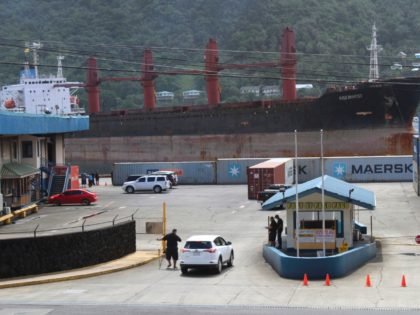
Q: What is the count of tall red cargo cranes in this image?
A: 4